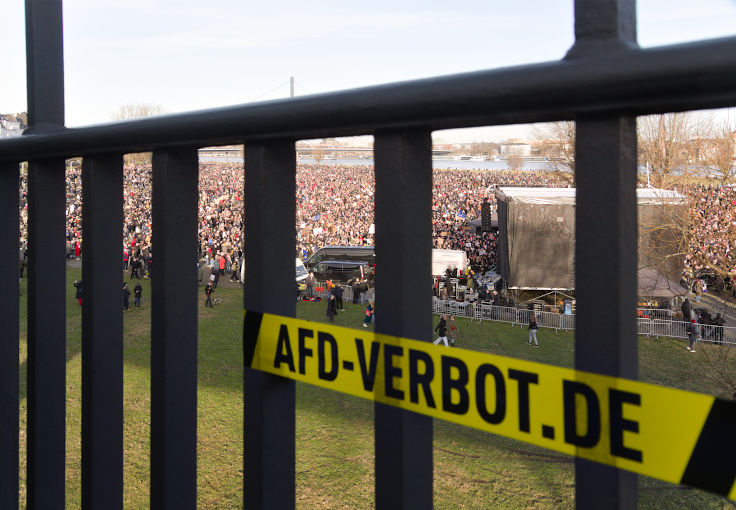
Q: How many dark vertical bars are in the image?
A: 7